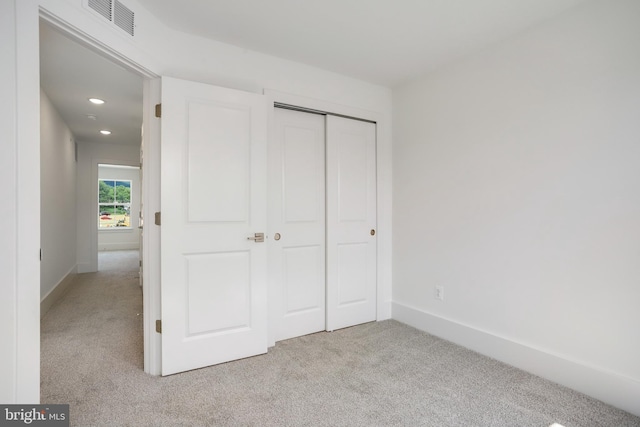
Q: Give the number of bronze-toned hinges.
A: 3